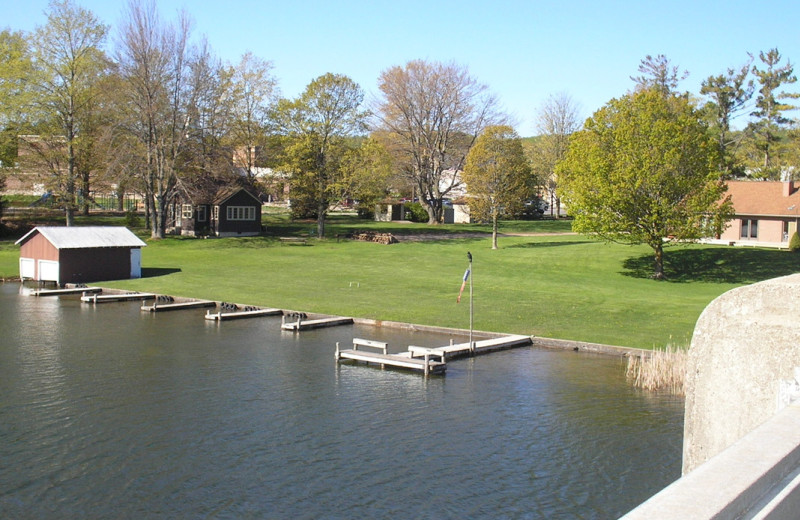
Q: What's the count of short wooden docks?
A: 5